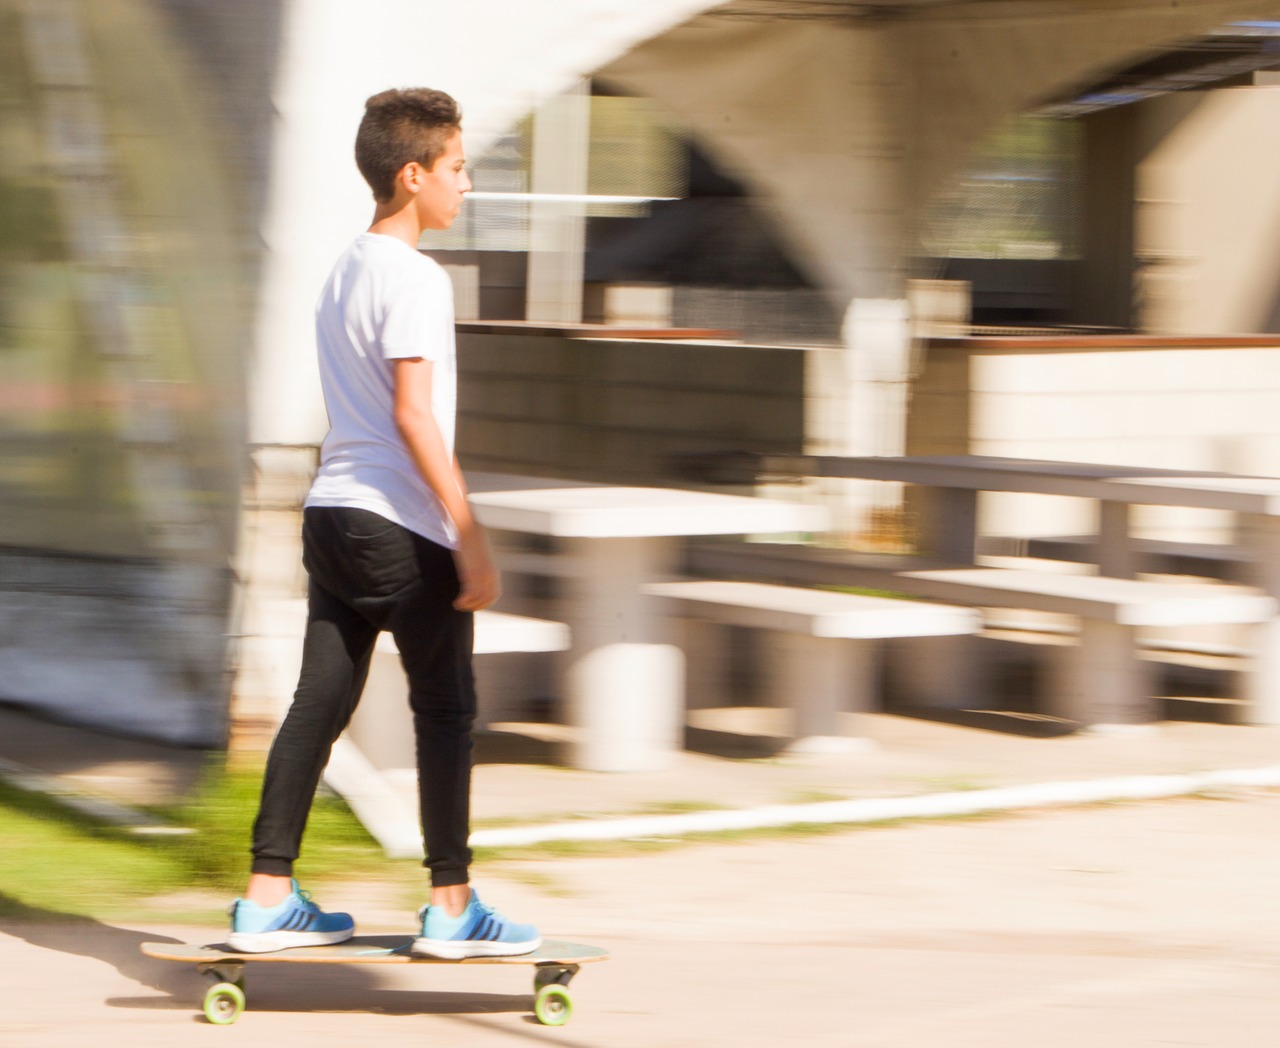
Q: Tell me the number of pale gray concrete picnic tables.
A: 2